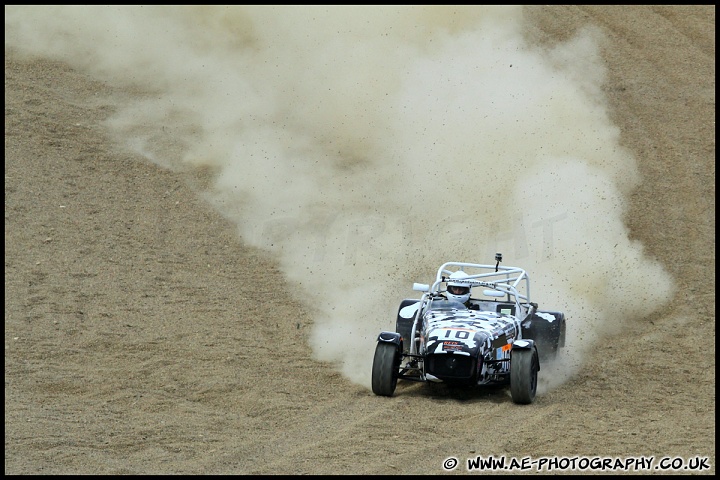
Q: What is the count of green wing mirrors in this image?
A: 0